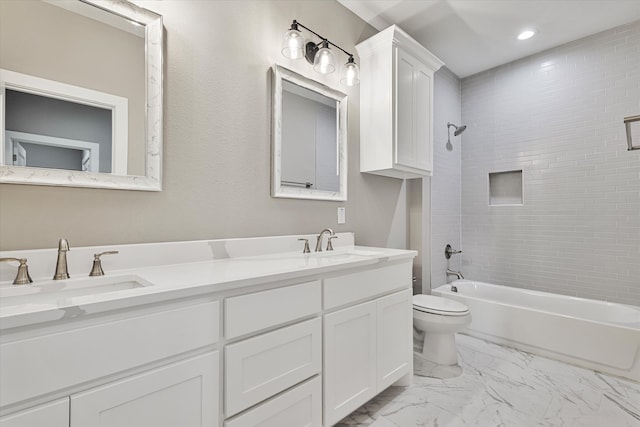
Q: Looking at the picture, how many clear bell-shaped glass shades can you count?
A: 3